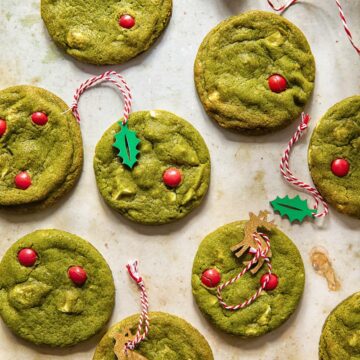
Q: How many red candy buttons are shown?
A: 11